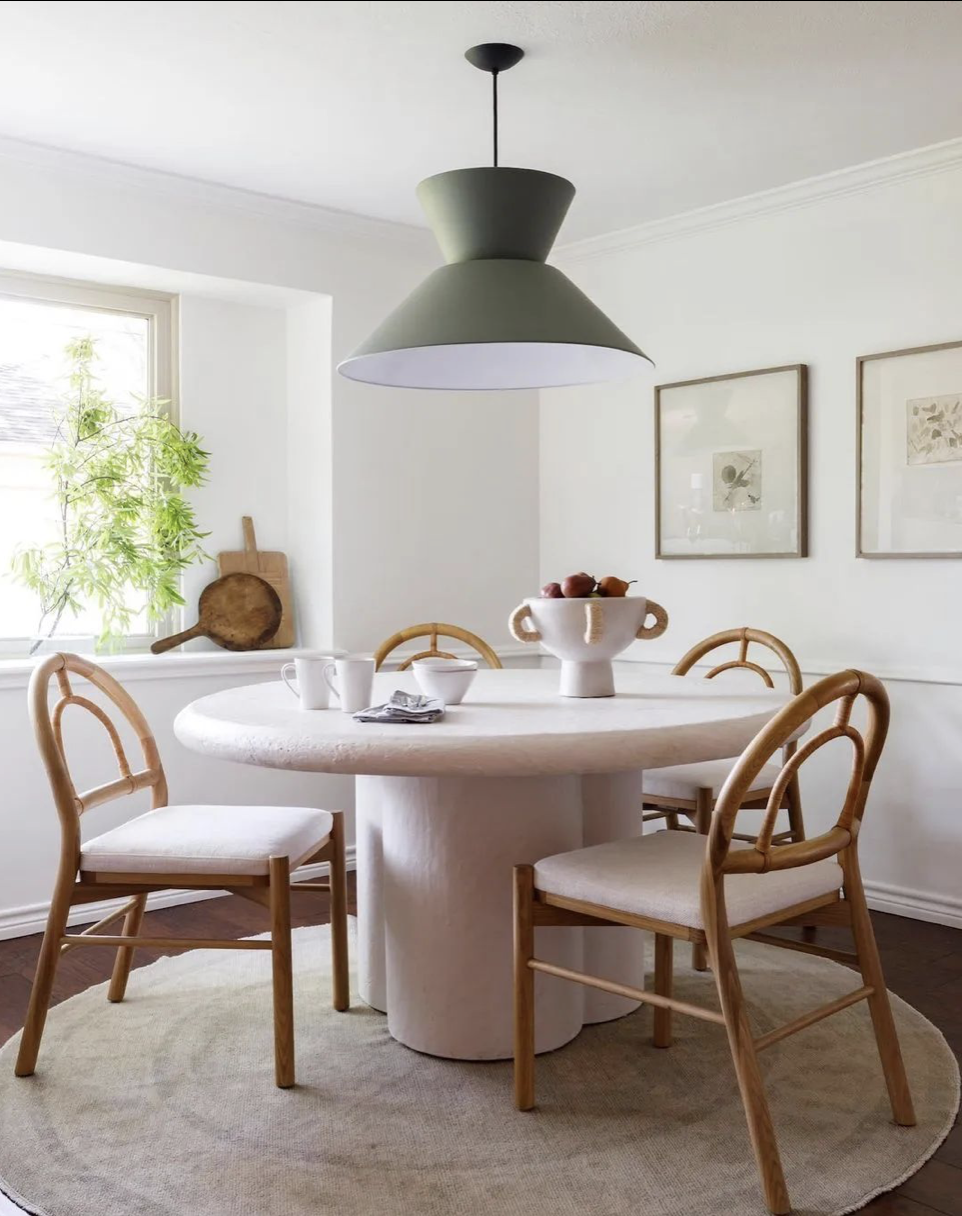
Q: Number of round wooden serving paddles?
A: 1